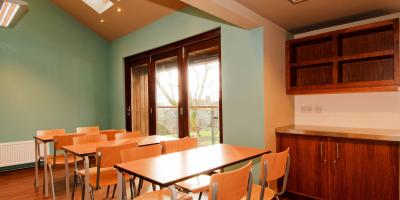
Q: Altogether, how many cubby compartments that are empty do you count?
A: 4